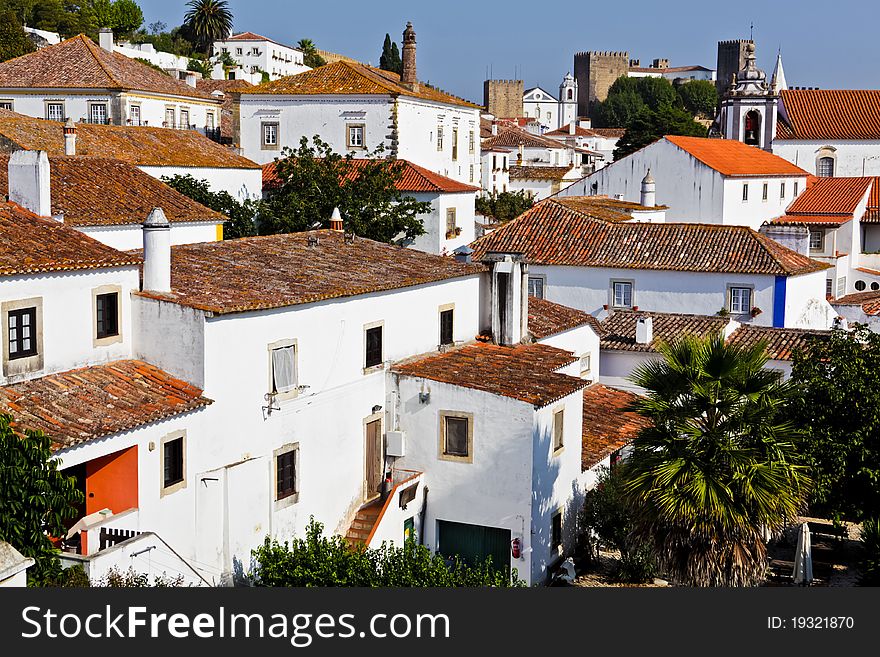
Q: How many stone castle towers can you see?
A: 3